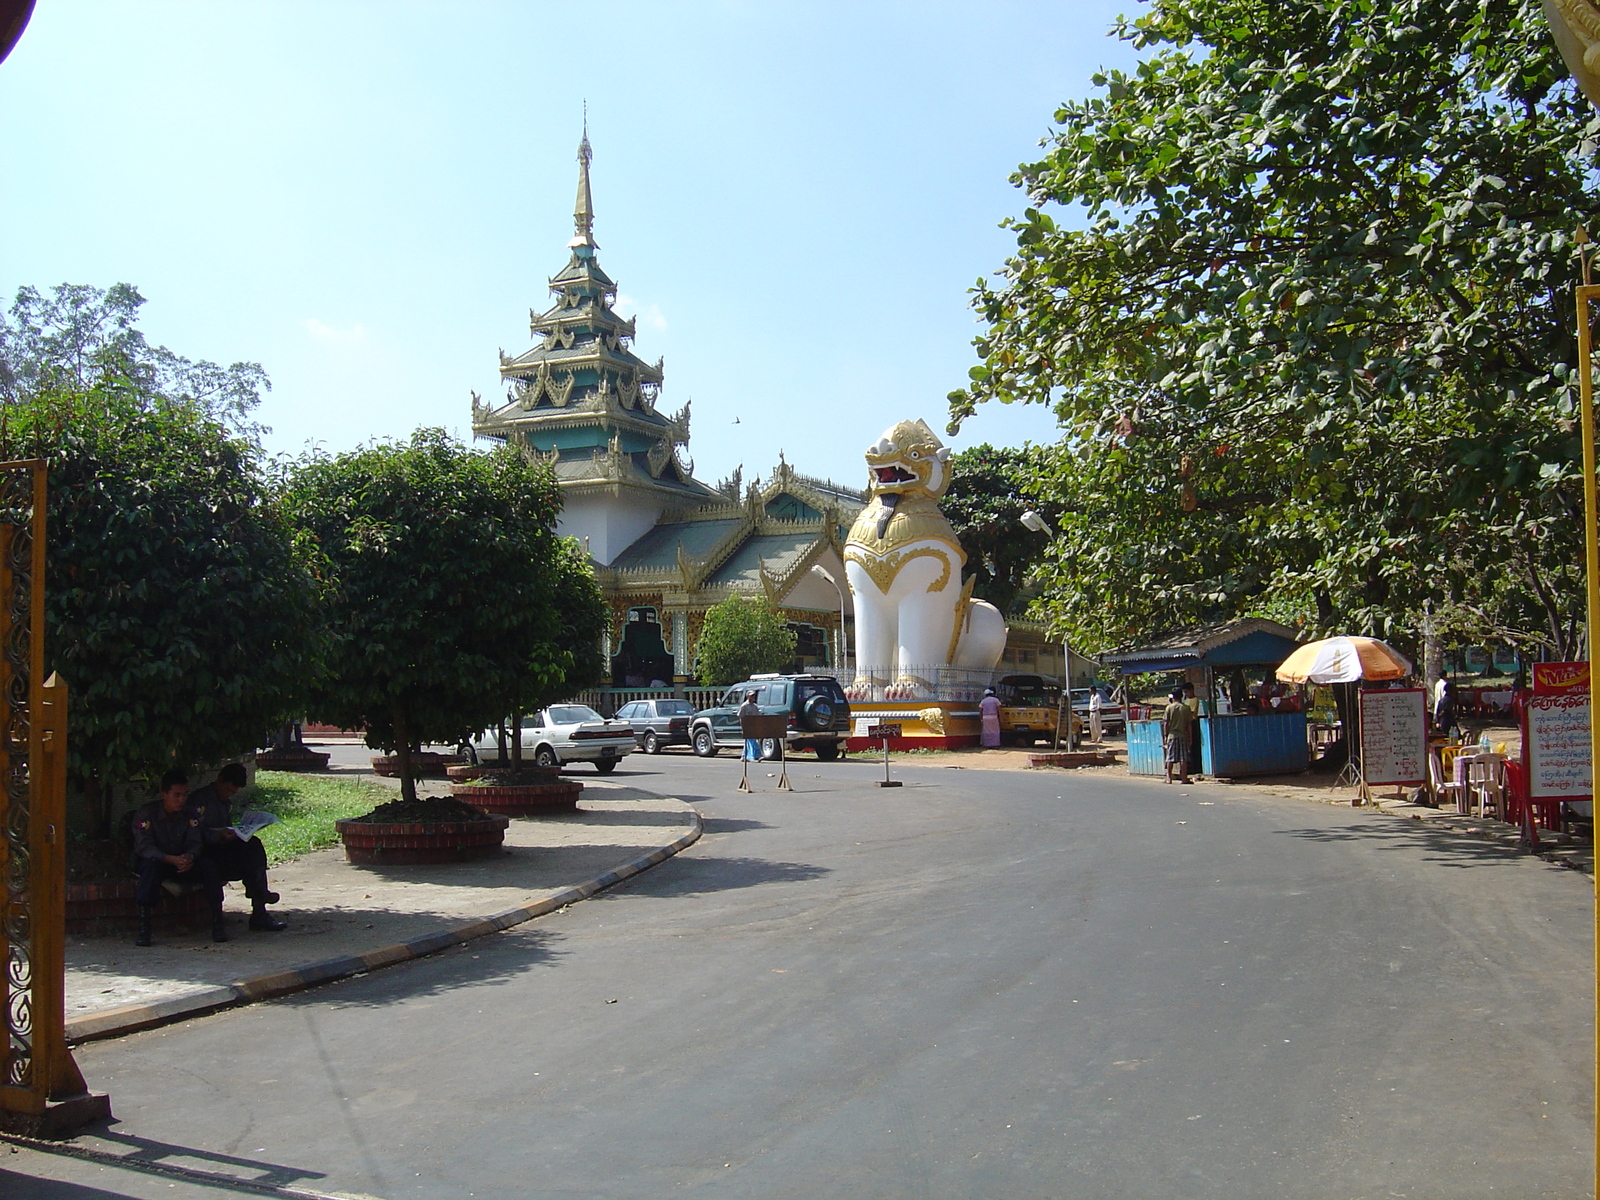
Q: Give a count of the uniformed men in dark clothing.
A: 2